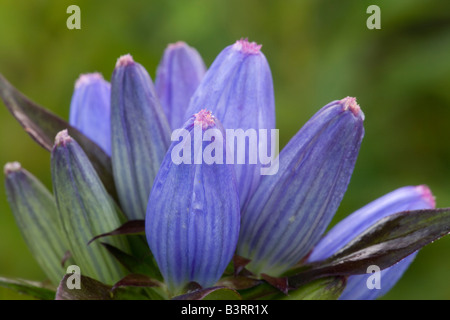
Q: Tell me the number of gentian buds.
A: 9